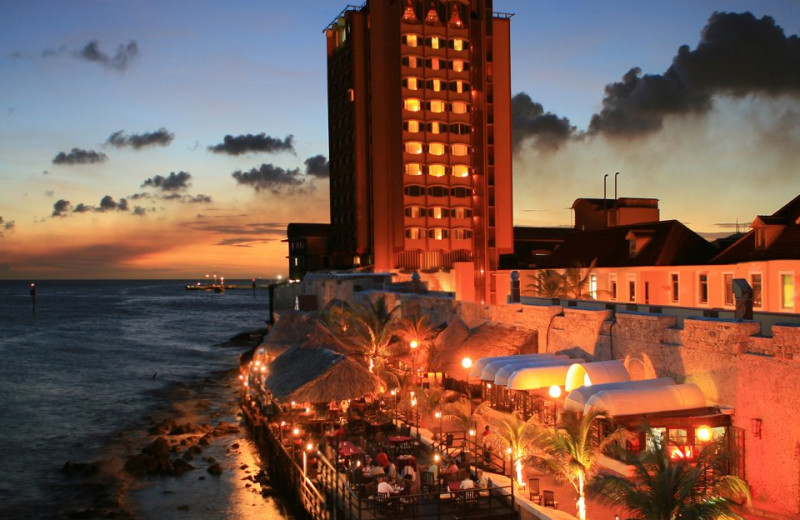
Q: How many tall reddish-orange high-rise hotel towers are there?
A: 1